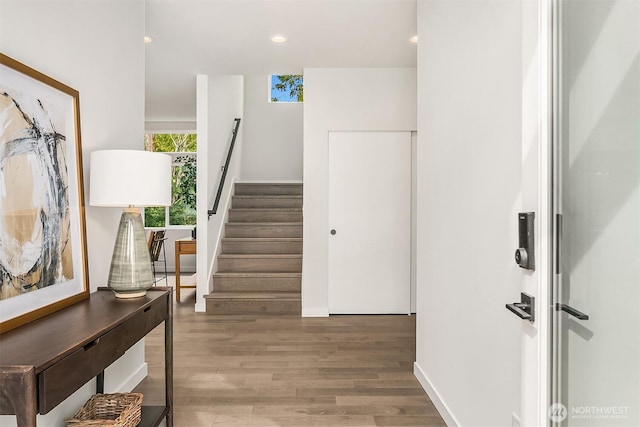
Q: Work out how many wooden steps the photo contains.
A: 8